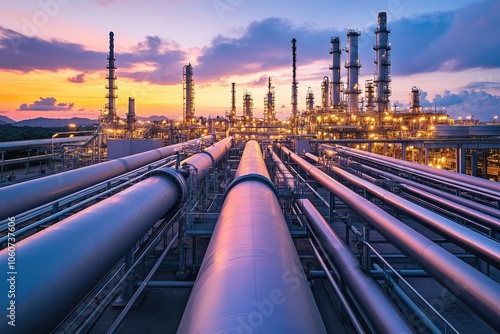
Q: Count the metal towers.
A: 14